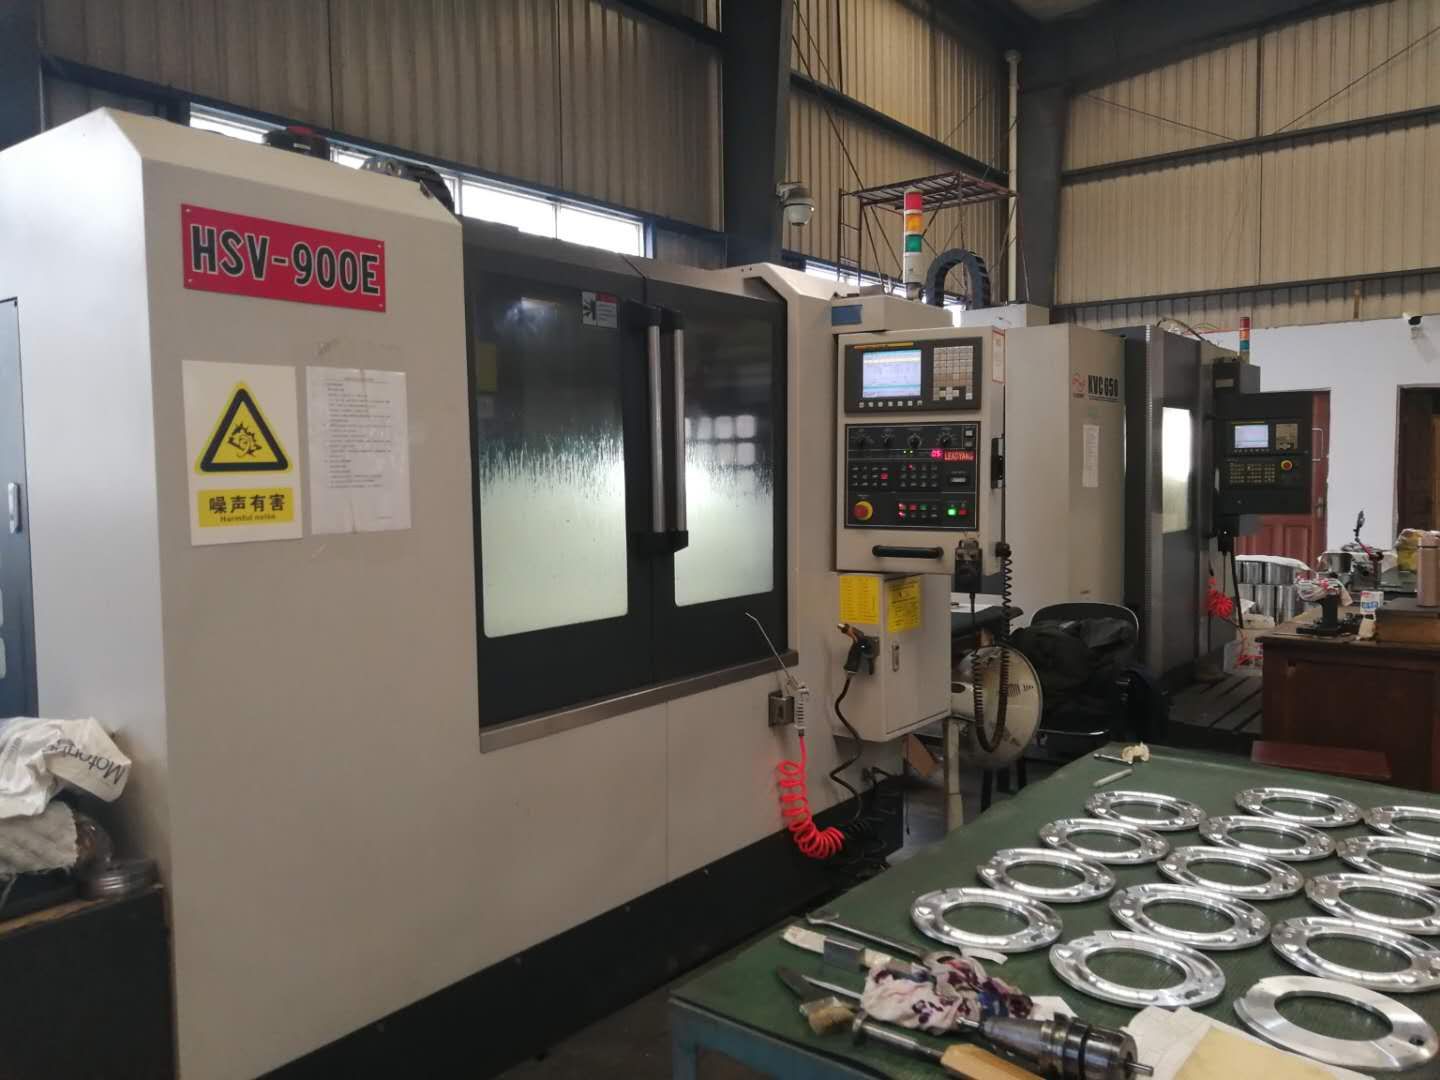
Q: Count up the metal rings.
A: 14